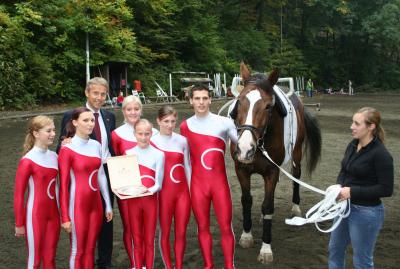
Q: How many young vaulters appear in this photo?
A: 6